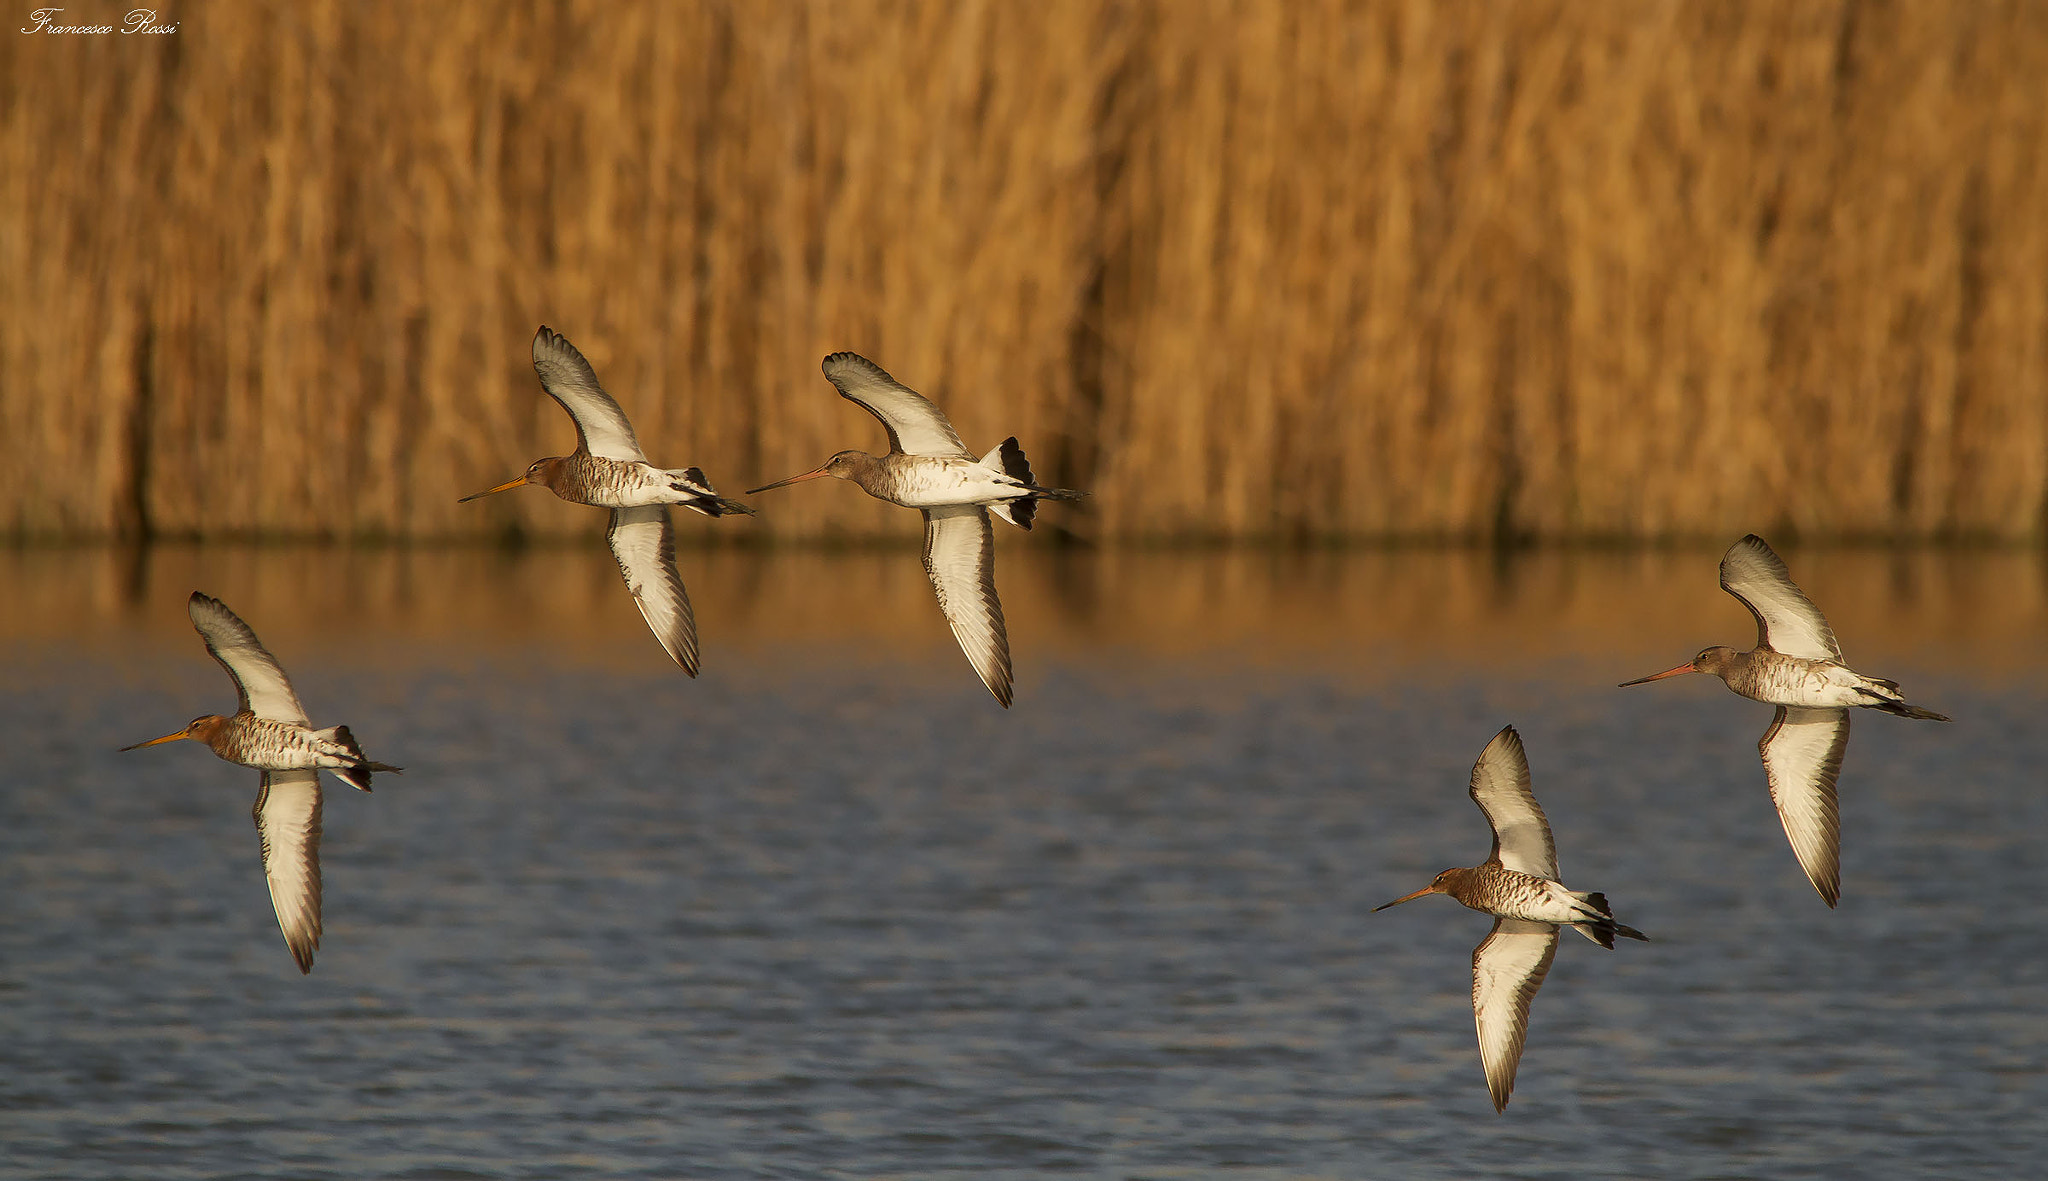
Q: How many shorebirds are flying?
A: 5